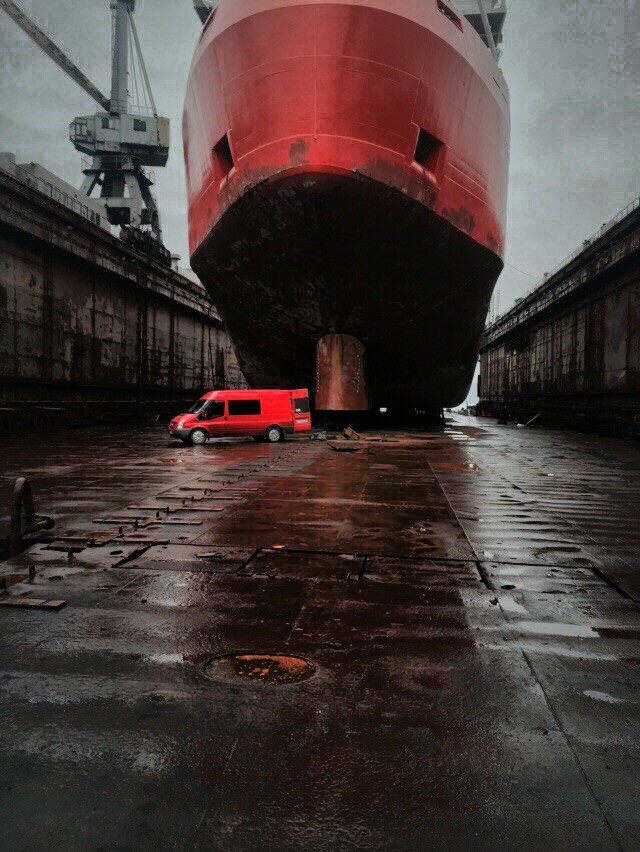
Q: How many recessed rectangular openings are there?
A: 2